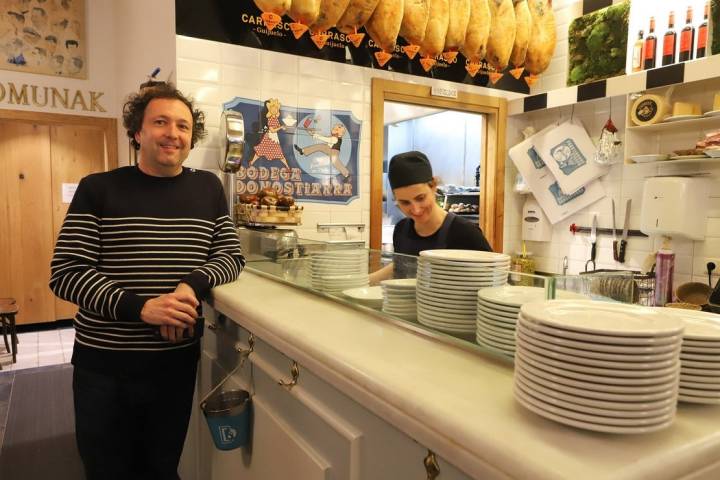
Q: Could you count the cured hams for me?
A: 12